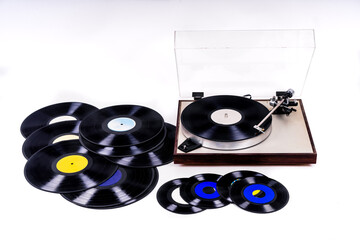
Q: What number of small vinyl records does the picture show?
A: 4